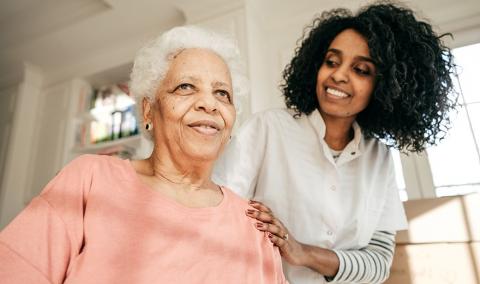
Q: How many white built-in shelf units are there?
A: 1